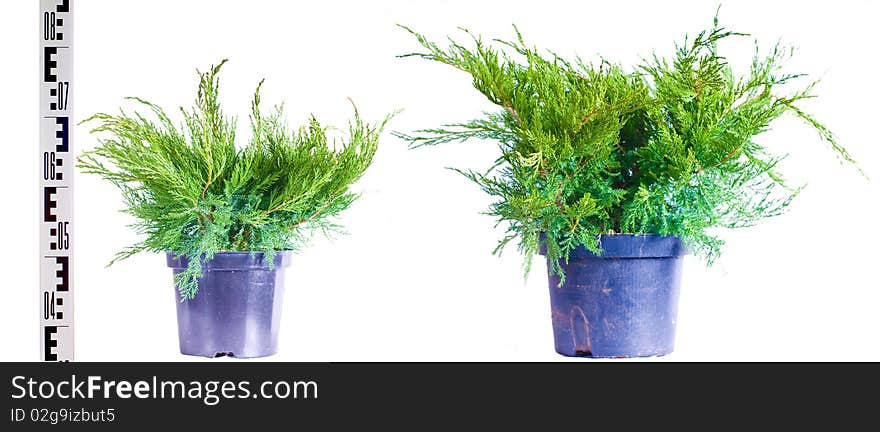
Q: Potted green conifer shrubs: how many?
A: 2